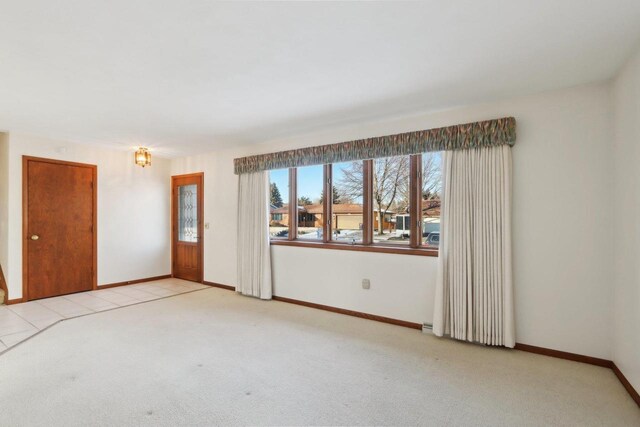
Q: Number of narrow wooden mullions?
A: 4